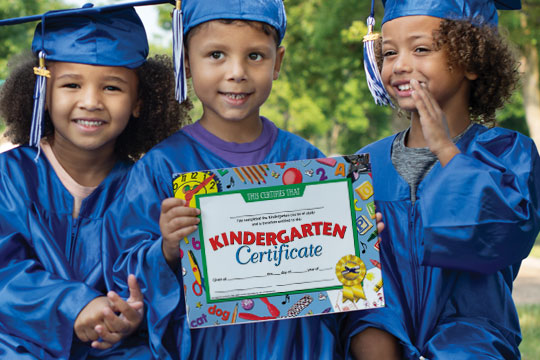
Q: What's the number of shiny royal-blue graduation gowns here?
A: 3